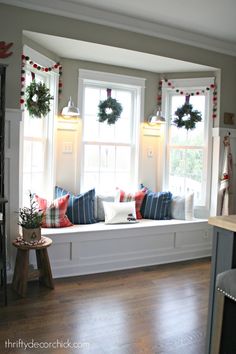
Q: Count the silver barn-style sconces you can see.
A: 2